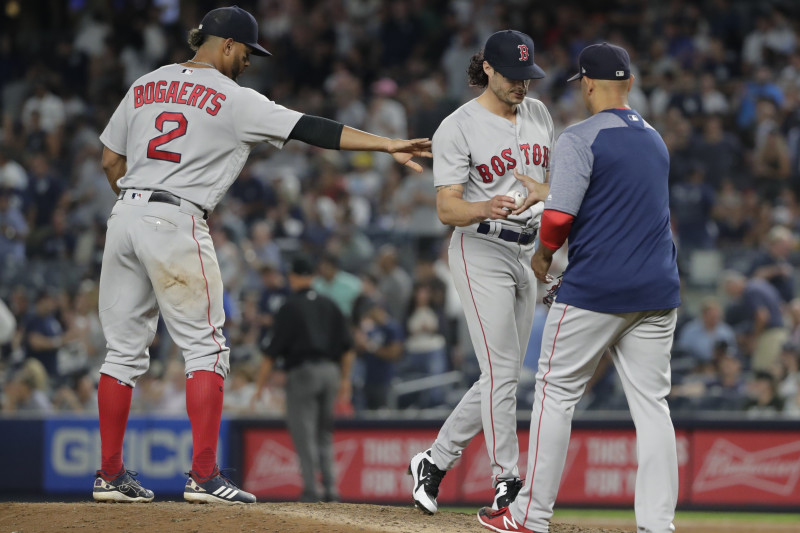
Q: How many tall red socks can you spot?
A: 2